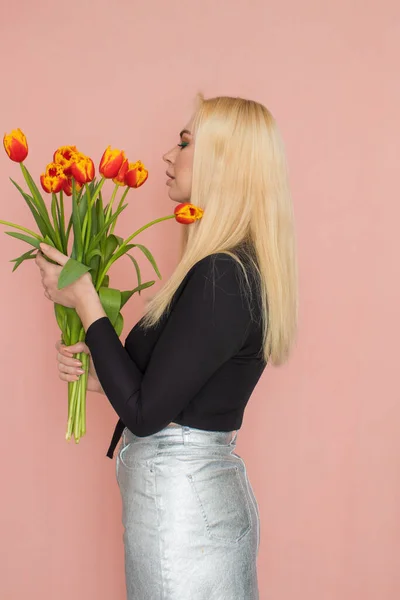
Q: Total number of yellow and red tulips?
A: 9